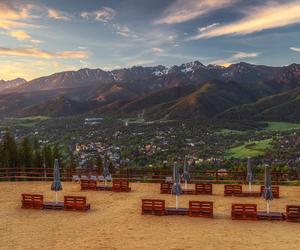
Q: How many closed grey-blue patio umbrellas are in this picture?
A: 6